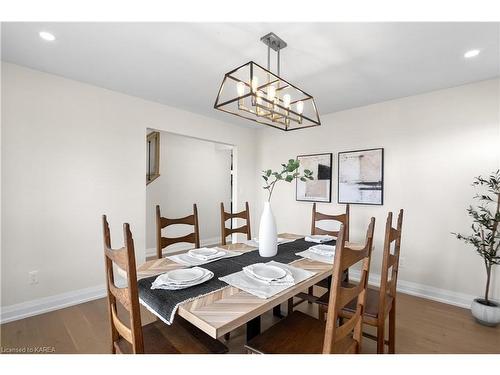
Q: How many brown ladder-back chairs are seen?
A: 6